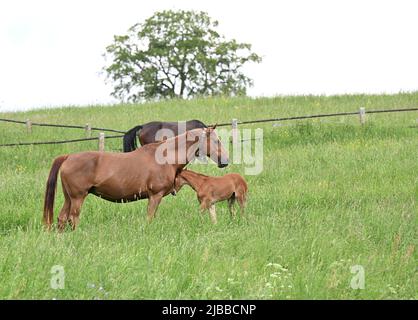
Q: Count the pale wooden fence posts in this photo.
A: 5